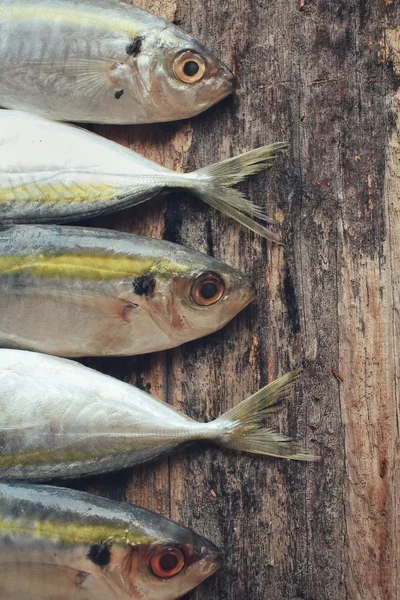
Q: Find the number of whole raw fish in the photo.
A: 5